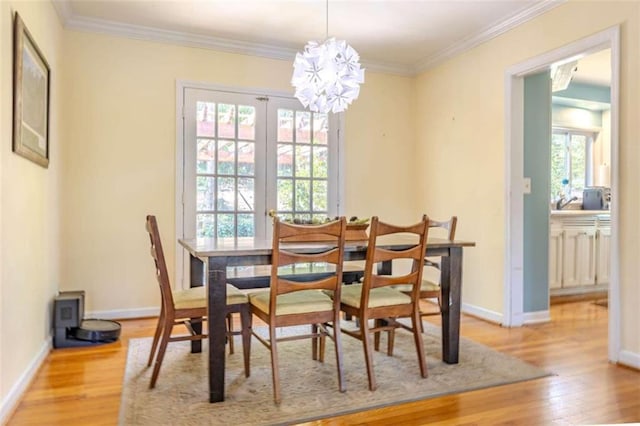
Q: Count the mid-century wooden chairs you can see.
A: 4